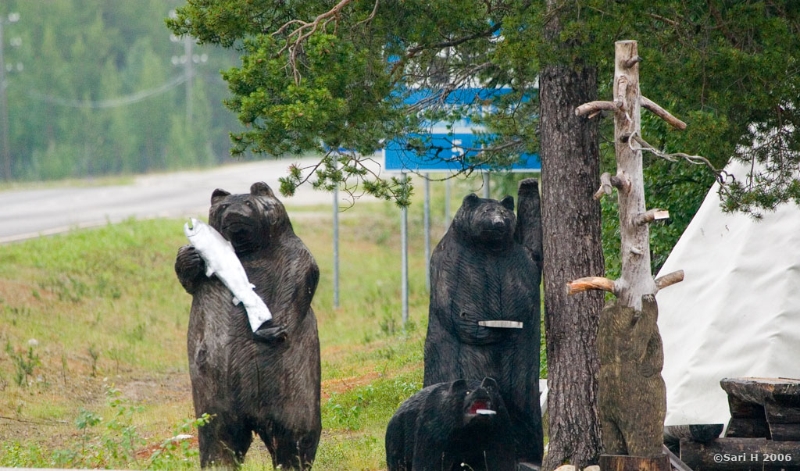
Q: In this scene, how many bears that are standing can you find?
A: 2